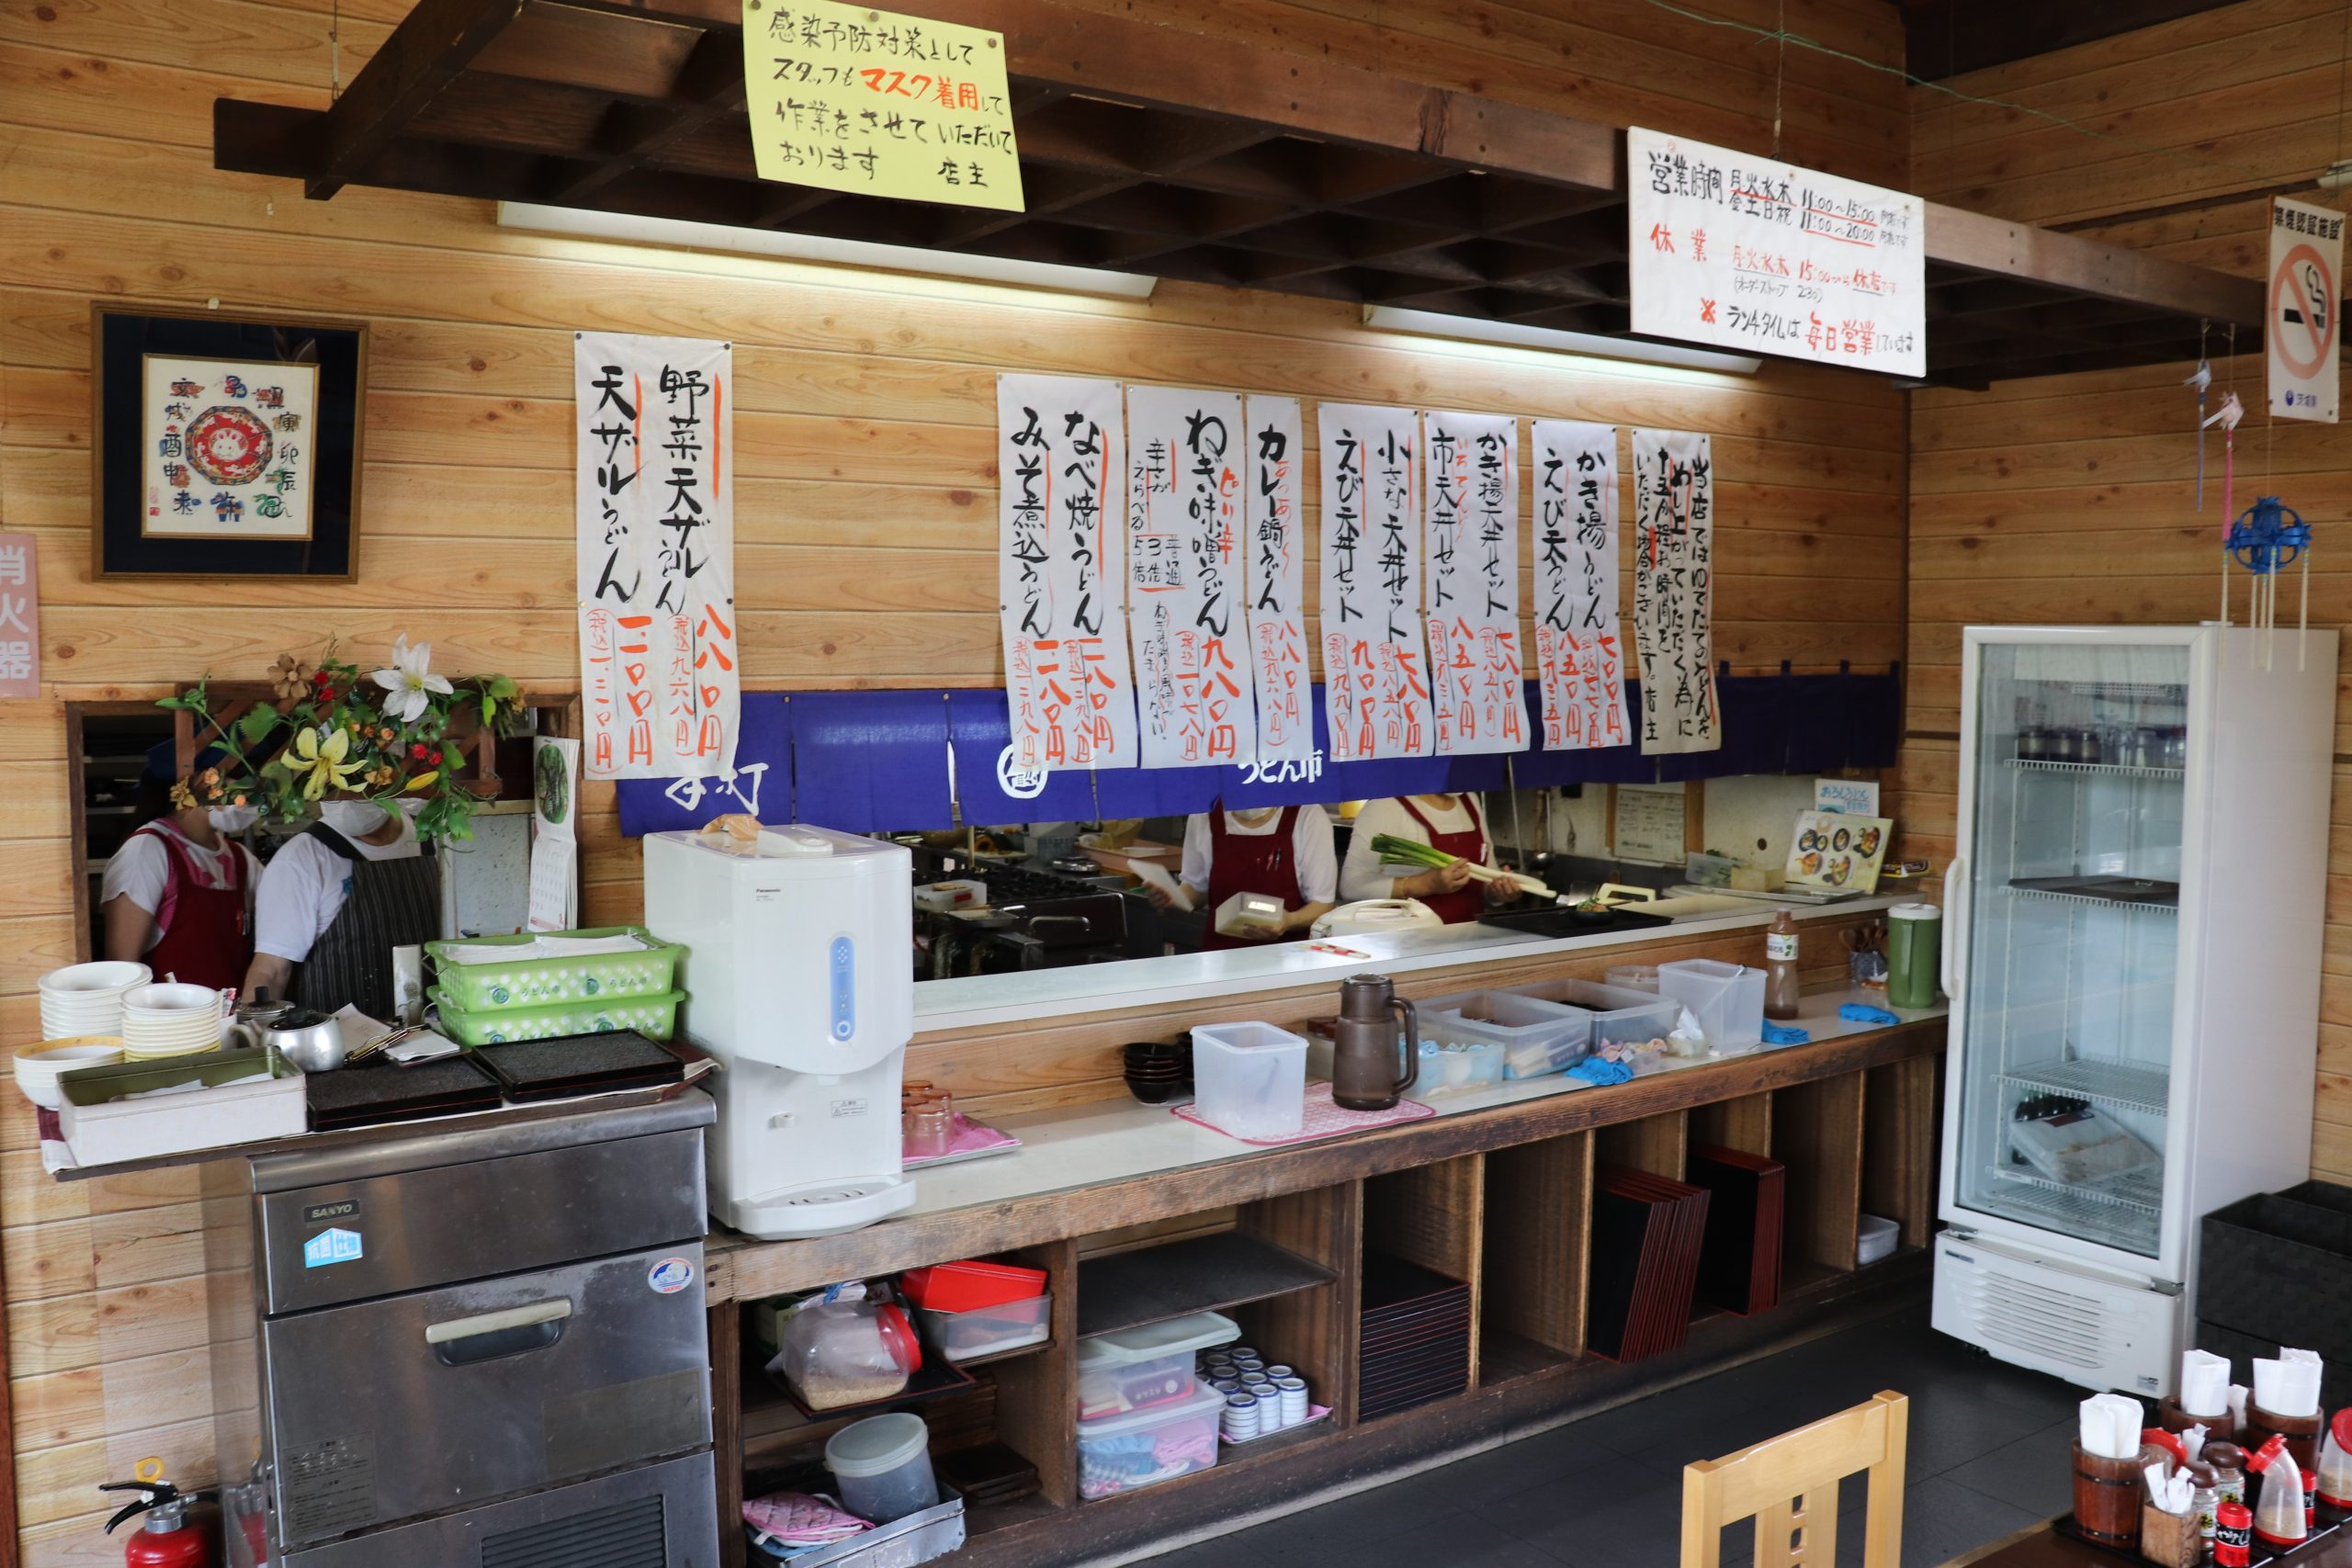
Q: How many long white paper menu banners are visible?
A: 8